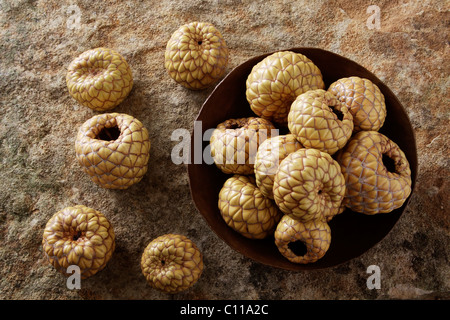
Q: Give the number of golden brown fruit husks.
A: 14